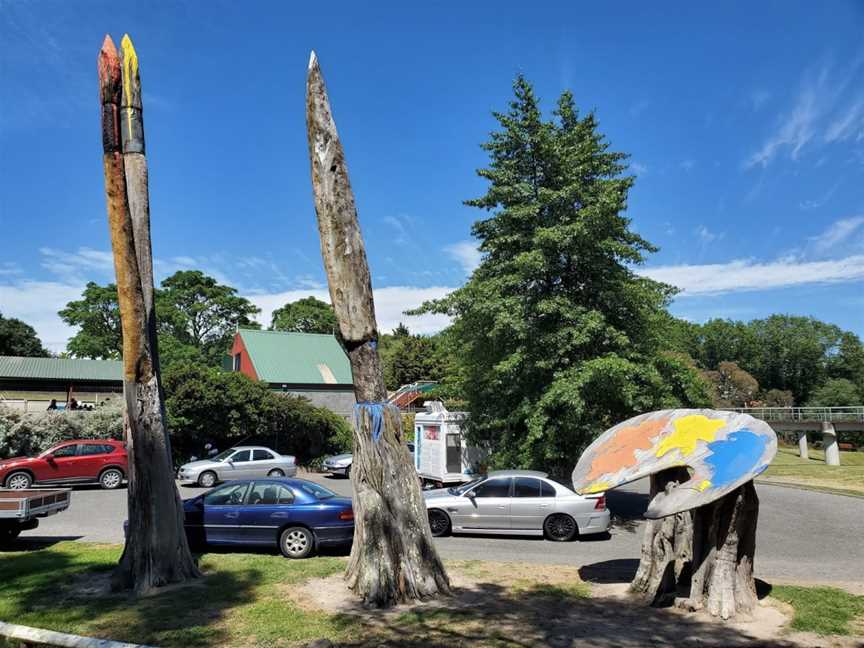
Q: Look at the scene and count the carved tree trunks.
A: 3